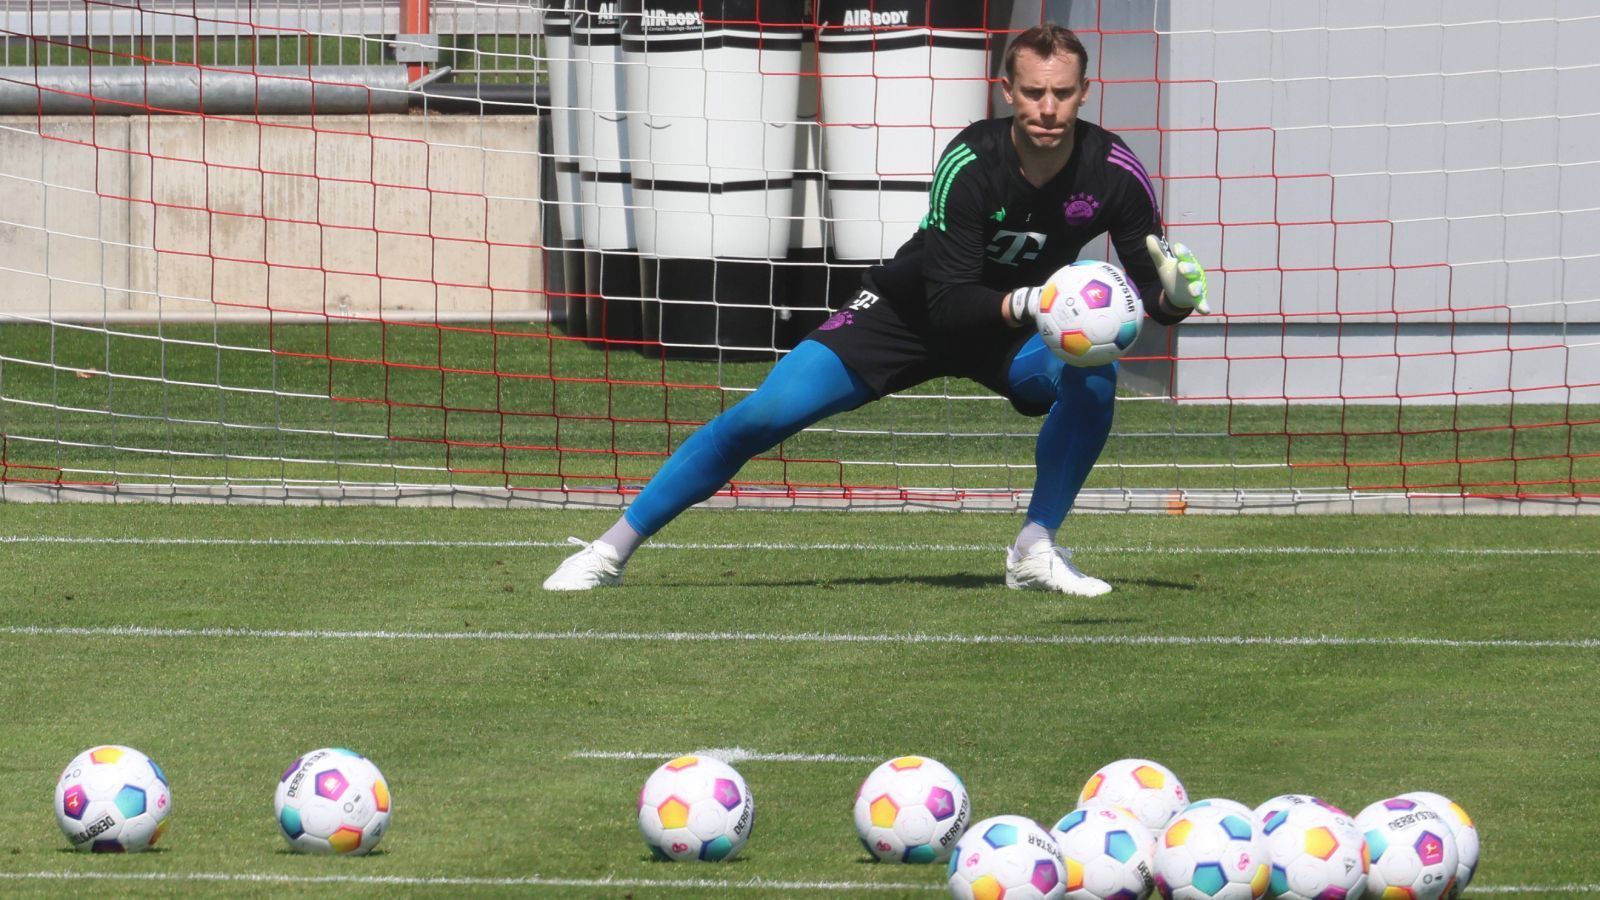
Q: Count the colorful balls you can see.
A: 13